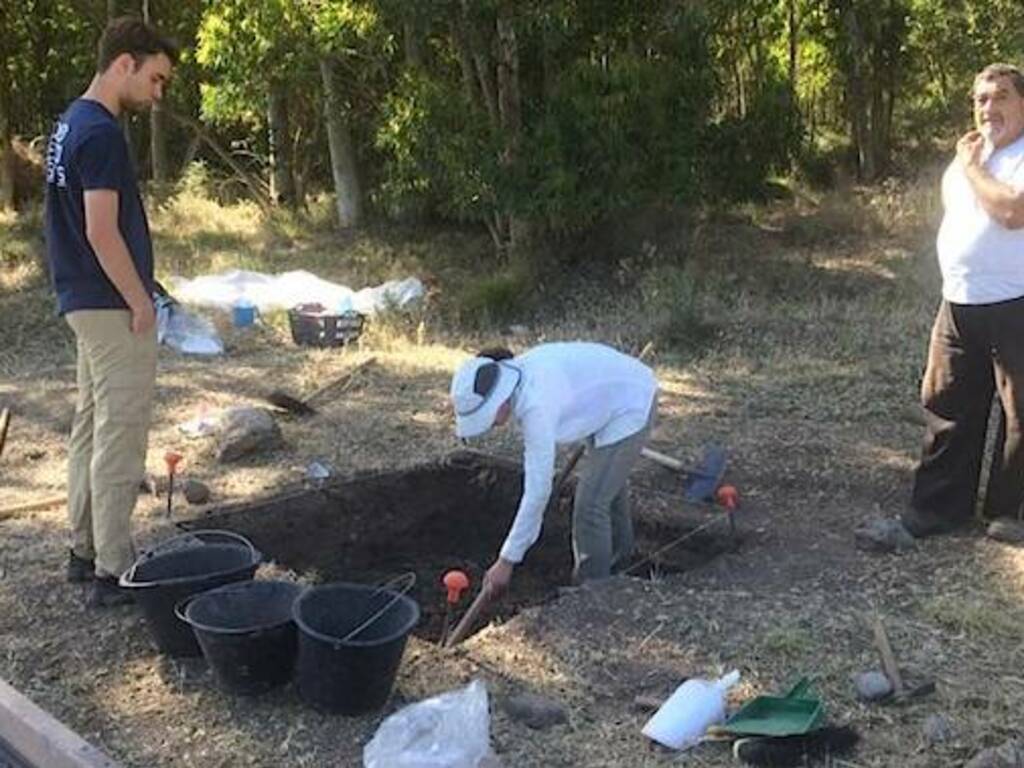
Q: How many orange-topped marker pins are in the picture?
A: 3